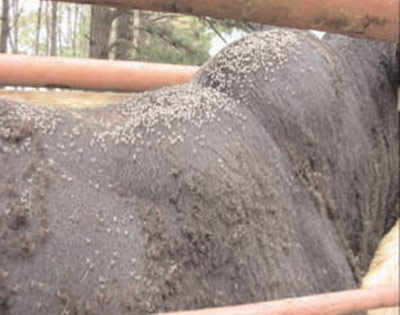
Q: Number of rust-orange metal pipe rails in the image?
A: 3